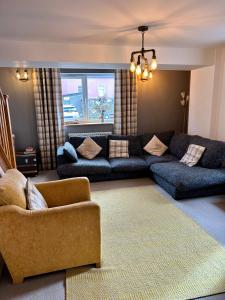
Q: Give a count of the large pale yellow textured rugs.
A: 1